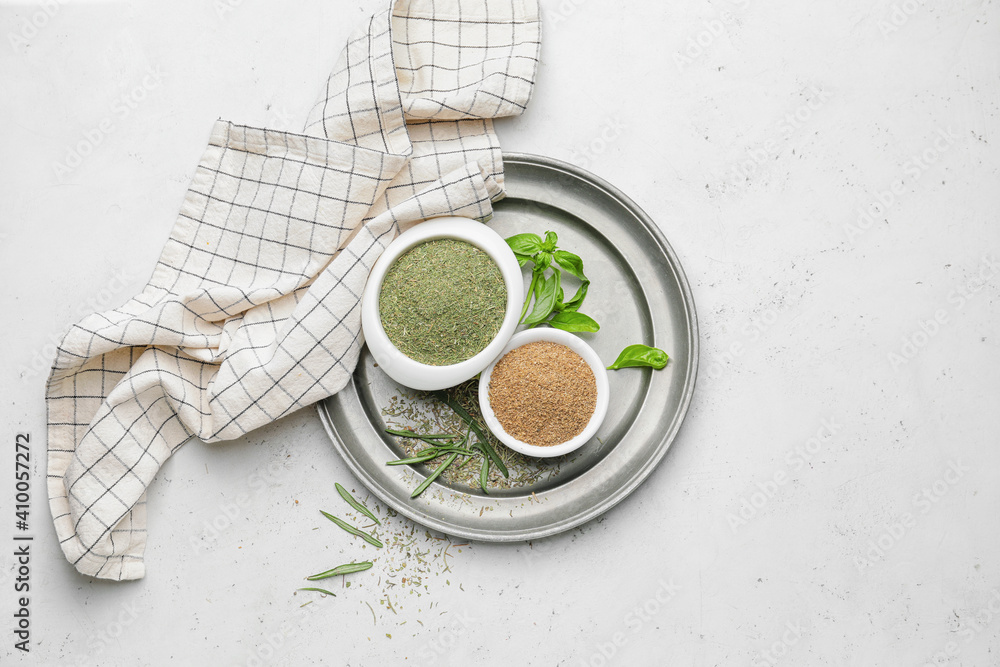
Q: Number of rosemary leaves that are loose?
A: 4